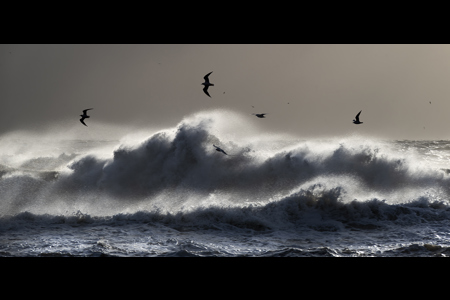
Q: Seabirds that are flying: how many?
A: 5